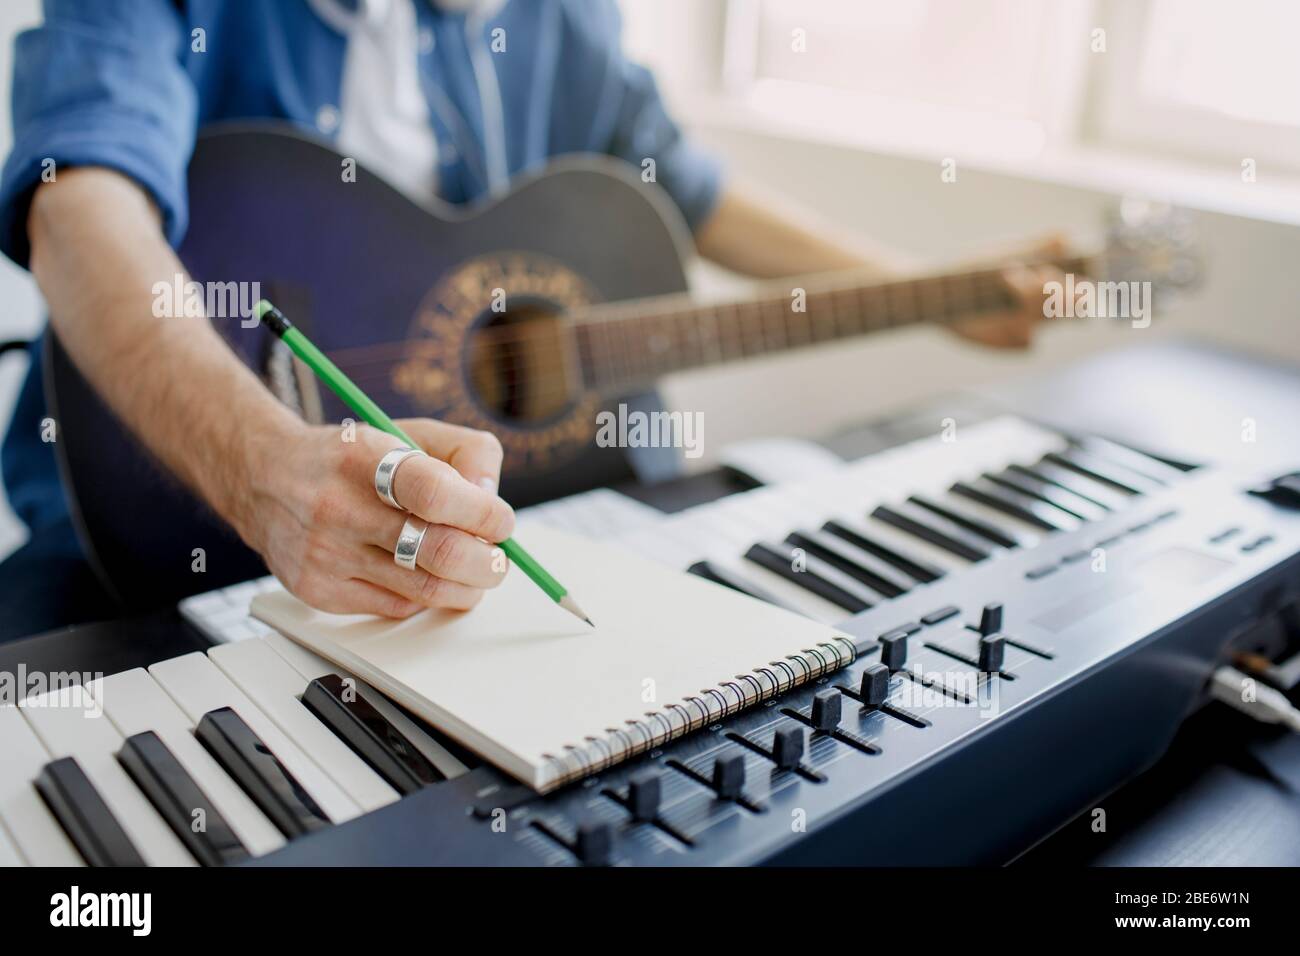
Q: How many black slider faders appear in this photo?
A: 9